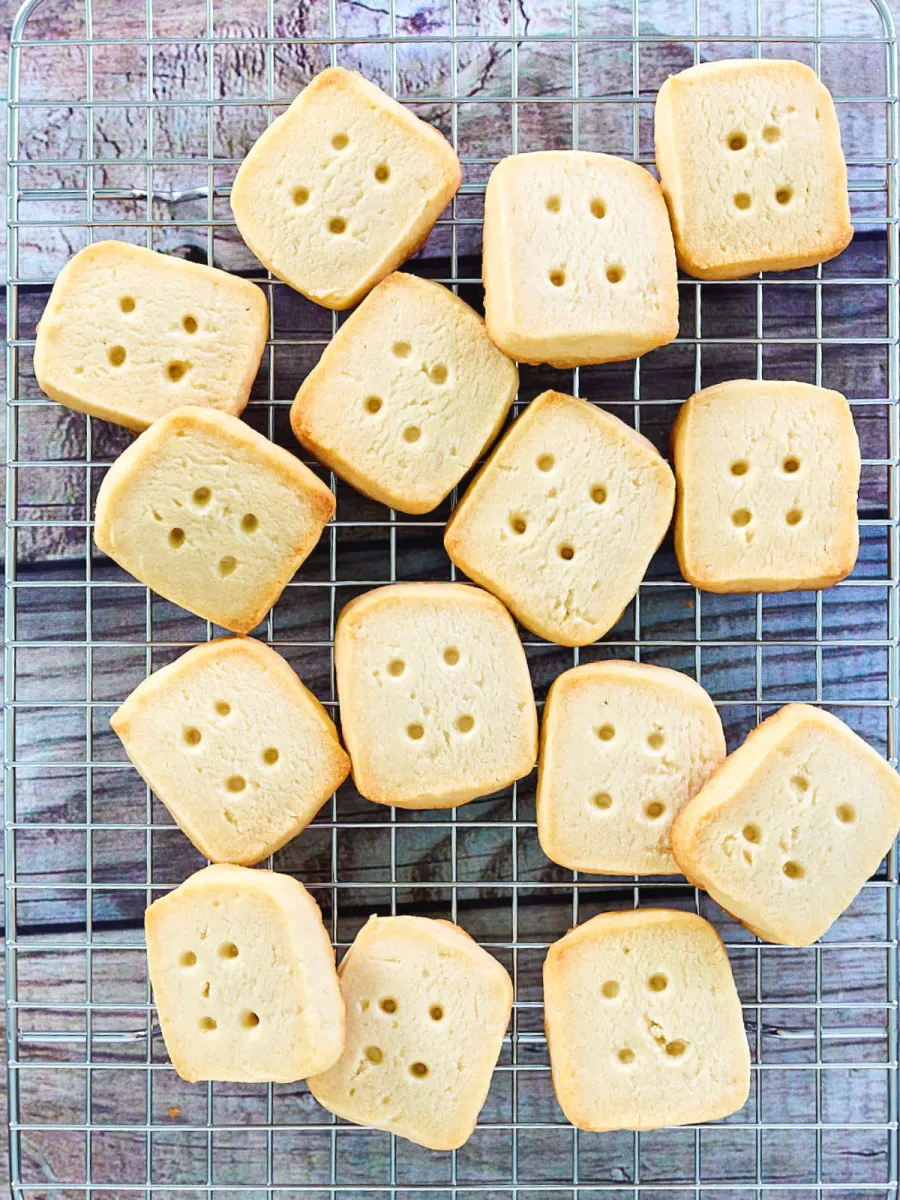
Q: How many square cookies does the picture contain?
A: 15